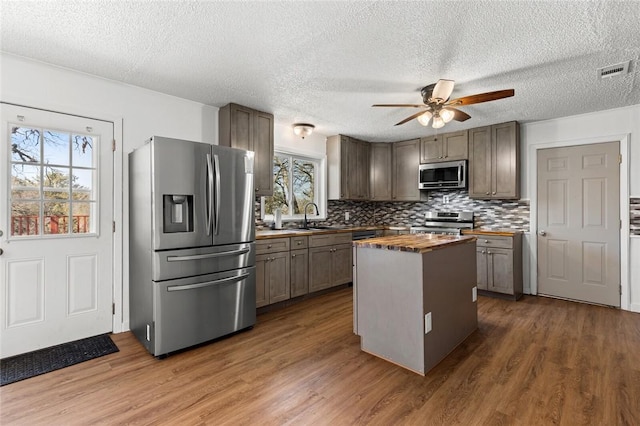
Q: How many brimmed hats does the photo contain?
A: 0